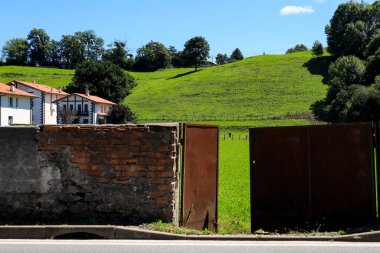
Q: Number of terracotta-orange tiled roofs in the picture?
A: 3